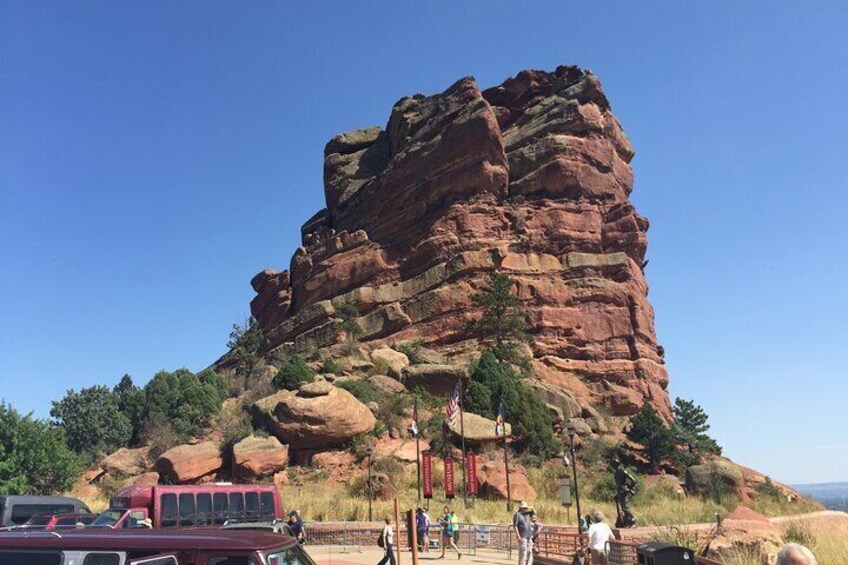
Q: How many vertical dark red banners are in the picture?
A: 3